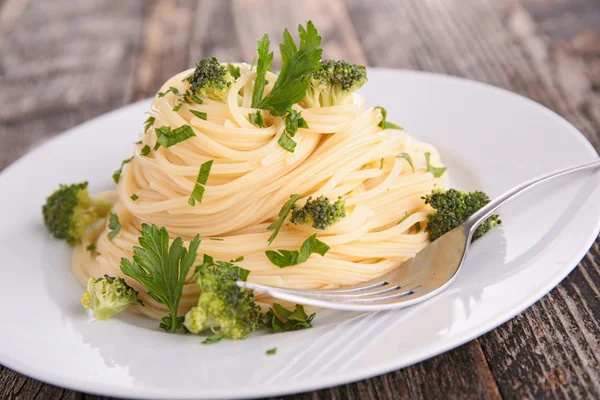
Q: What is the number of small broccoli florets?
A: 7